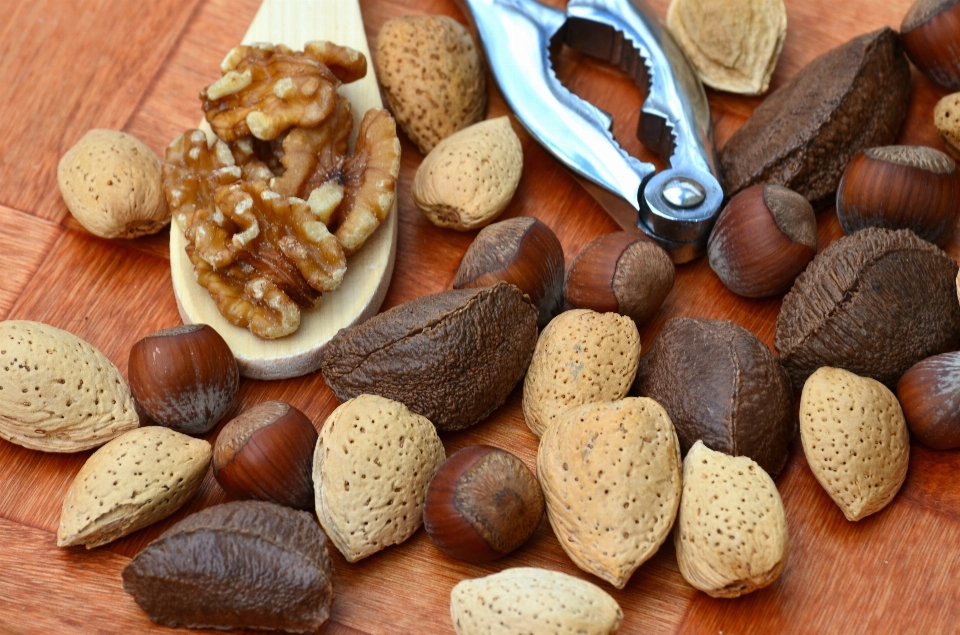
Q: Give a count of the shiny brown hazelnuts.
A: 9